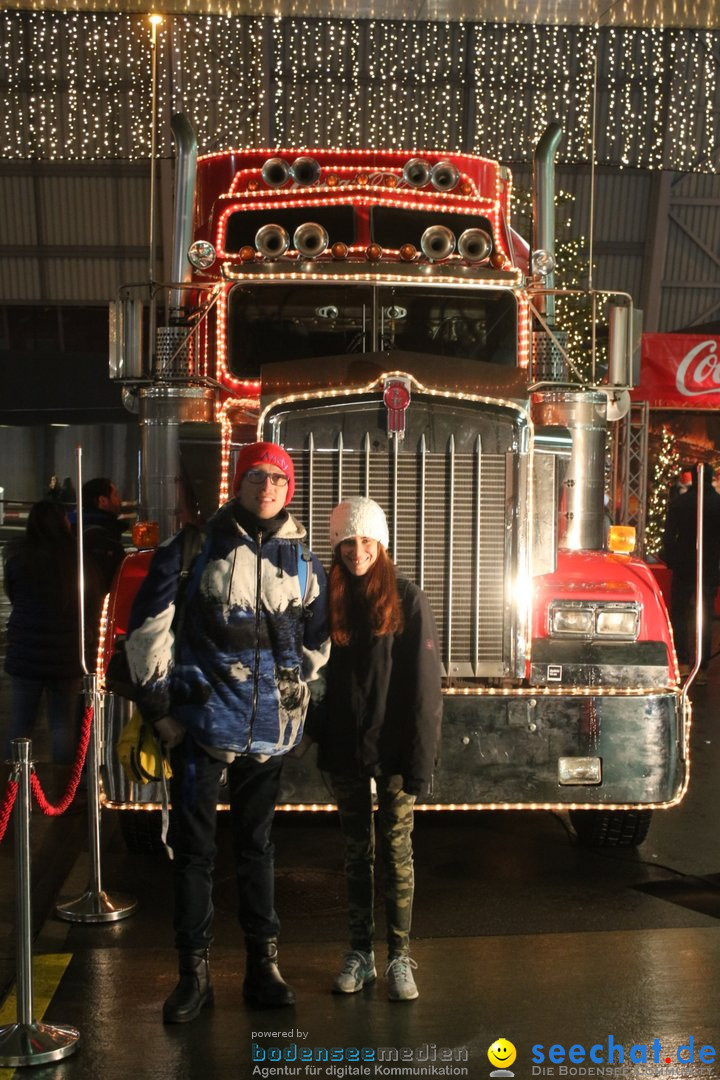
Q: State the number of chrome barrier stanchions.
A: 2